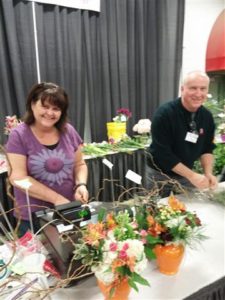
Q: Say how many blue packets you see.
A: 0